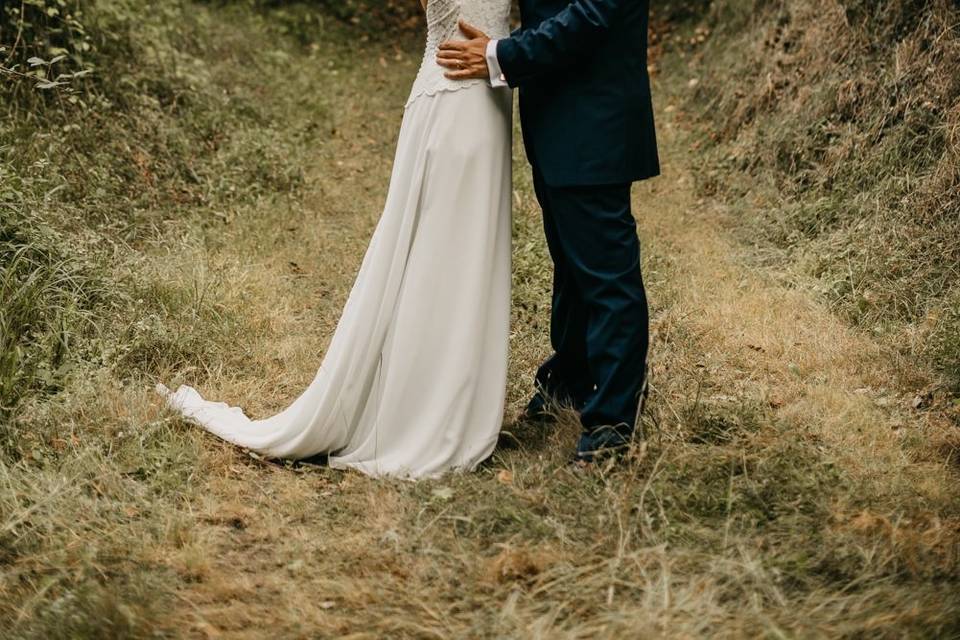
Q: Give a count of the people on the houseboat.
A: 0